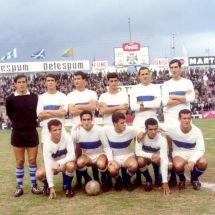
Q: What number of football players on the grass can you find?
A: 11